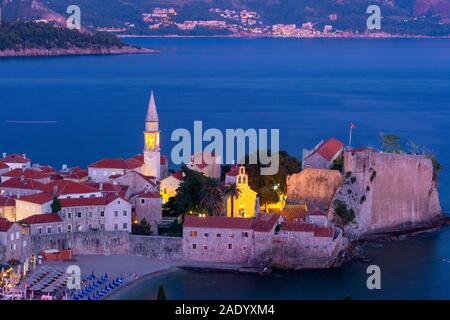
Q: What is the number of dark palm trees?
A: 2